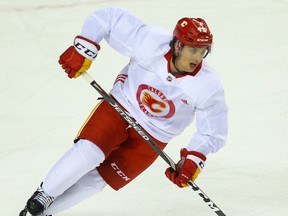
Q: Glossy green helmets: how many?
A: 0